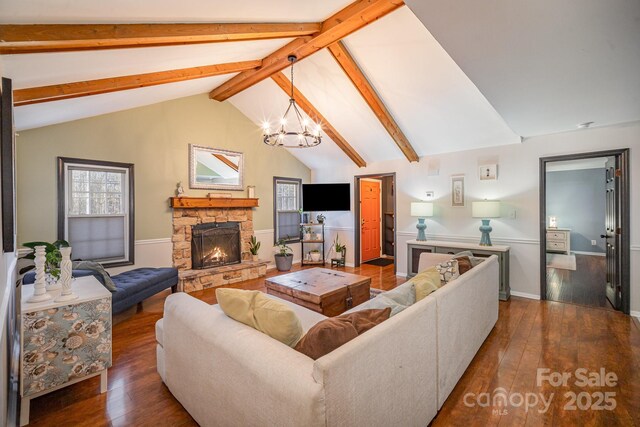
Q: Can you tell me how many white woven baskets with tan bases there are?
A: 0